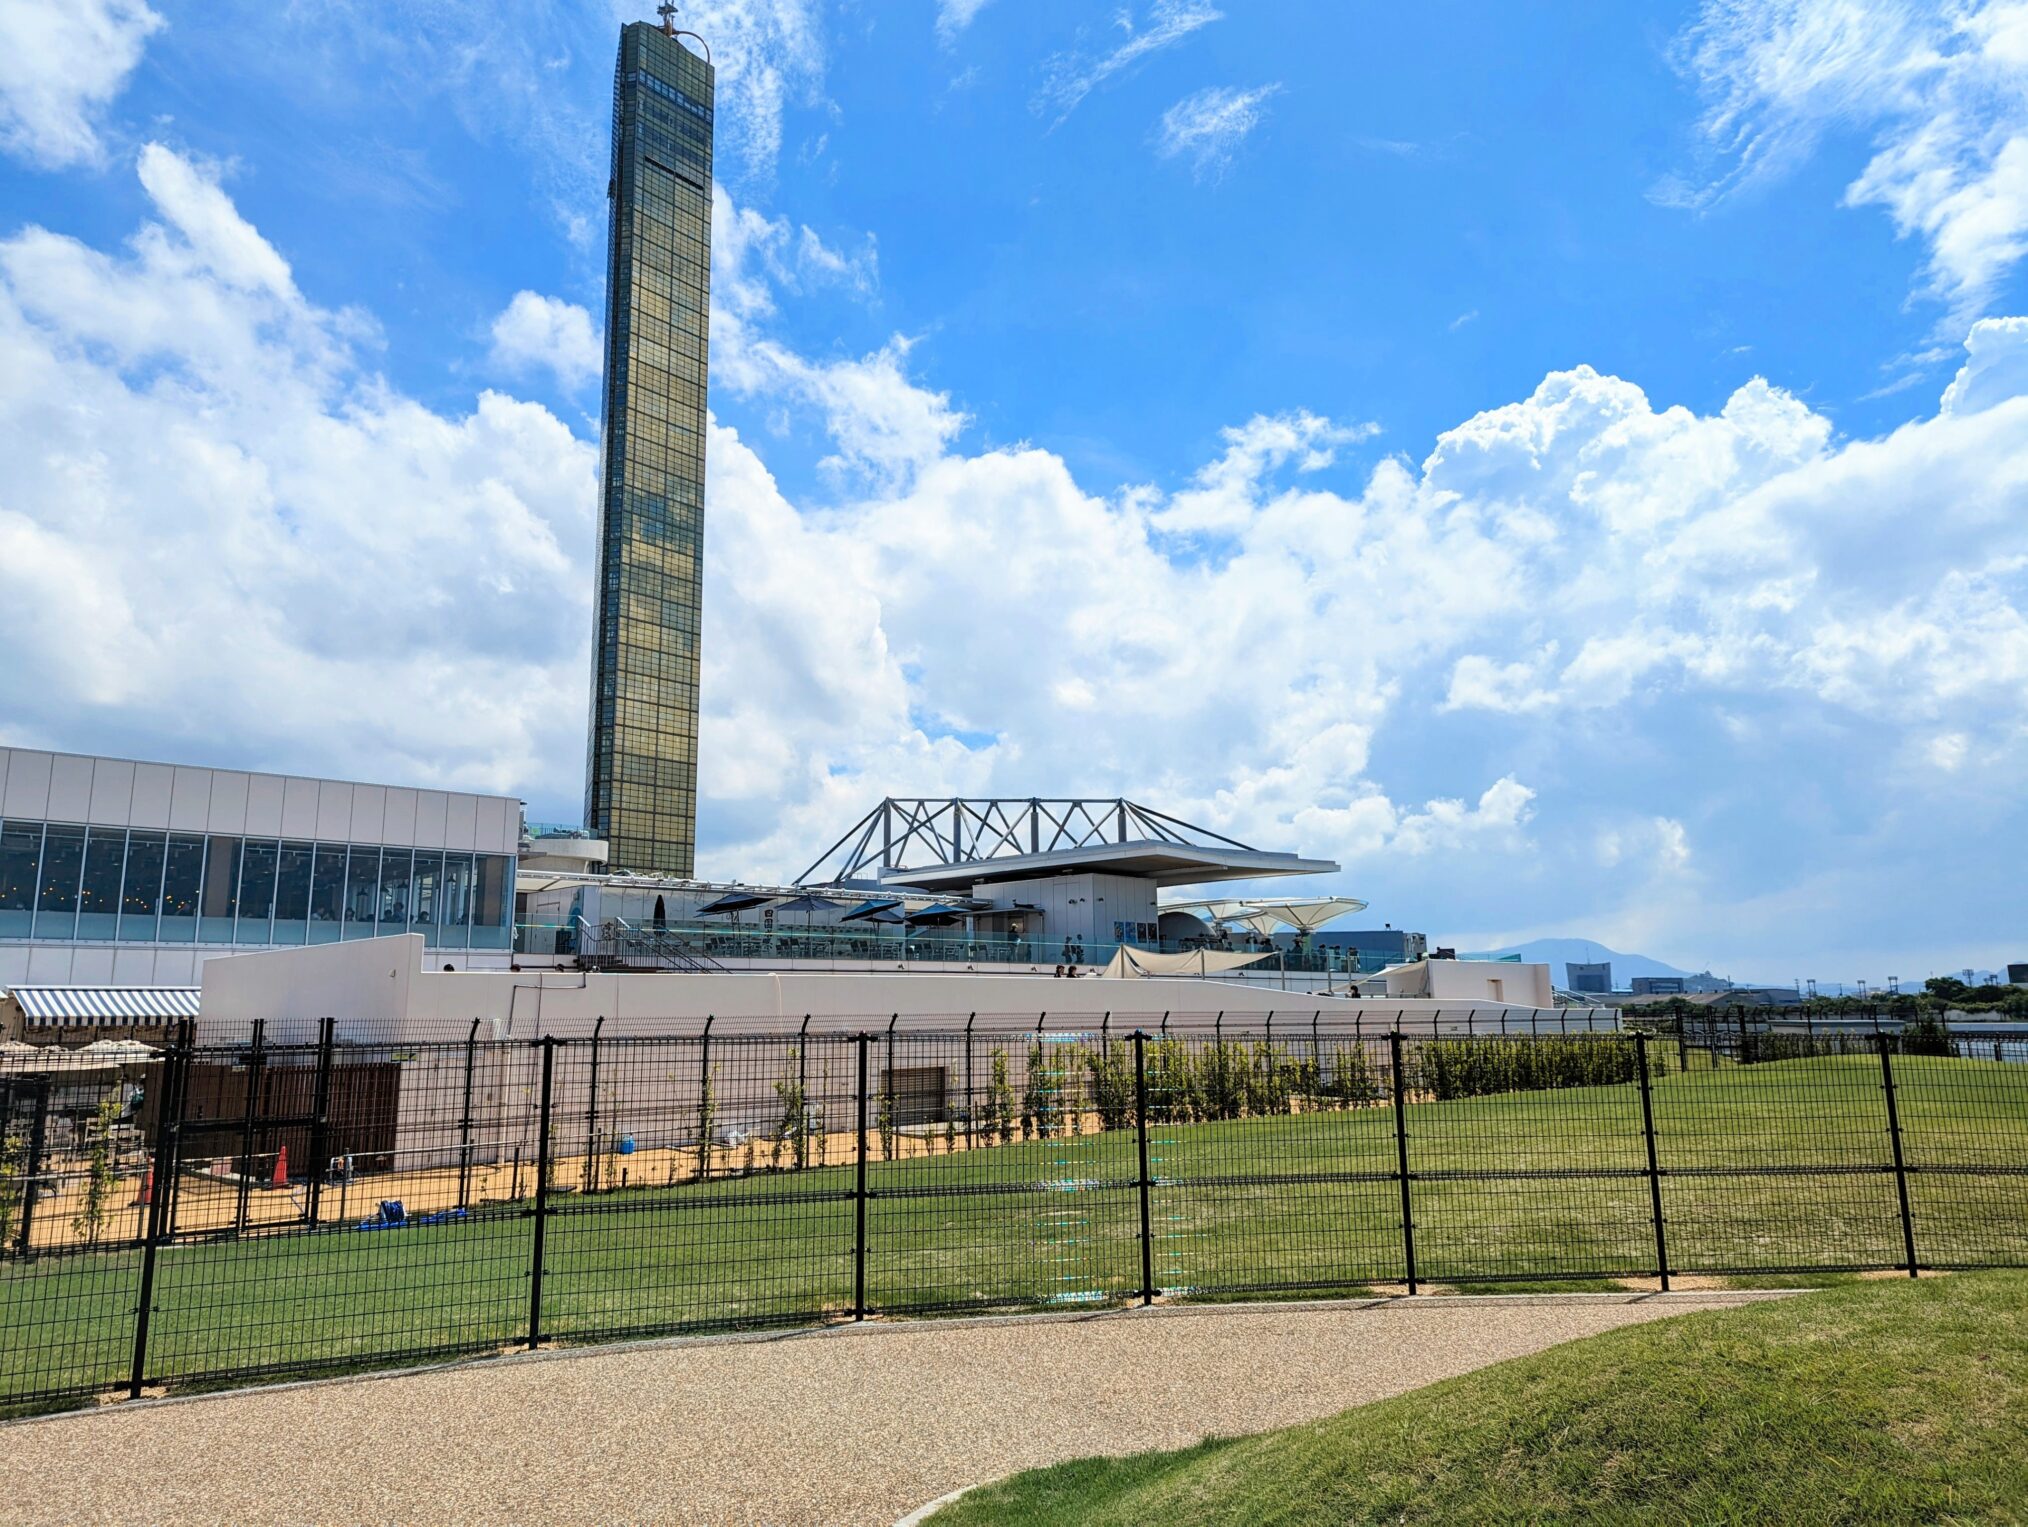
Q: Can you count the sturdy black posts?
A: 7